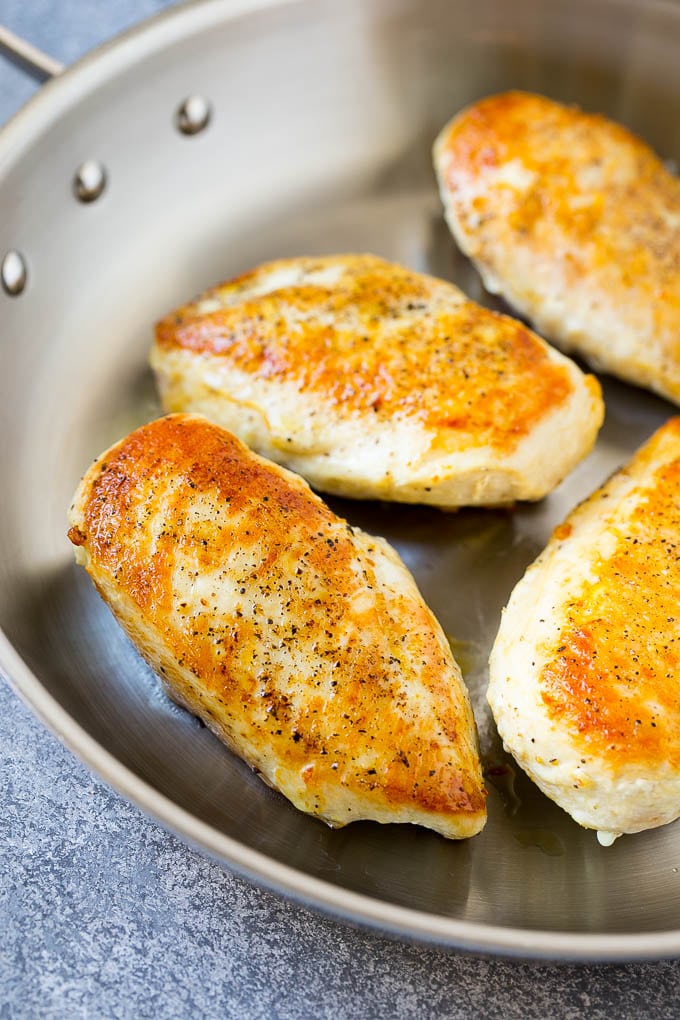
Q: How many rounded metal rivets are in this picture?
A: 3